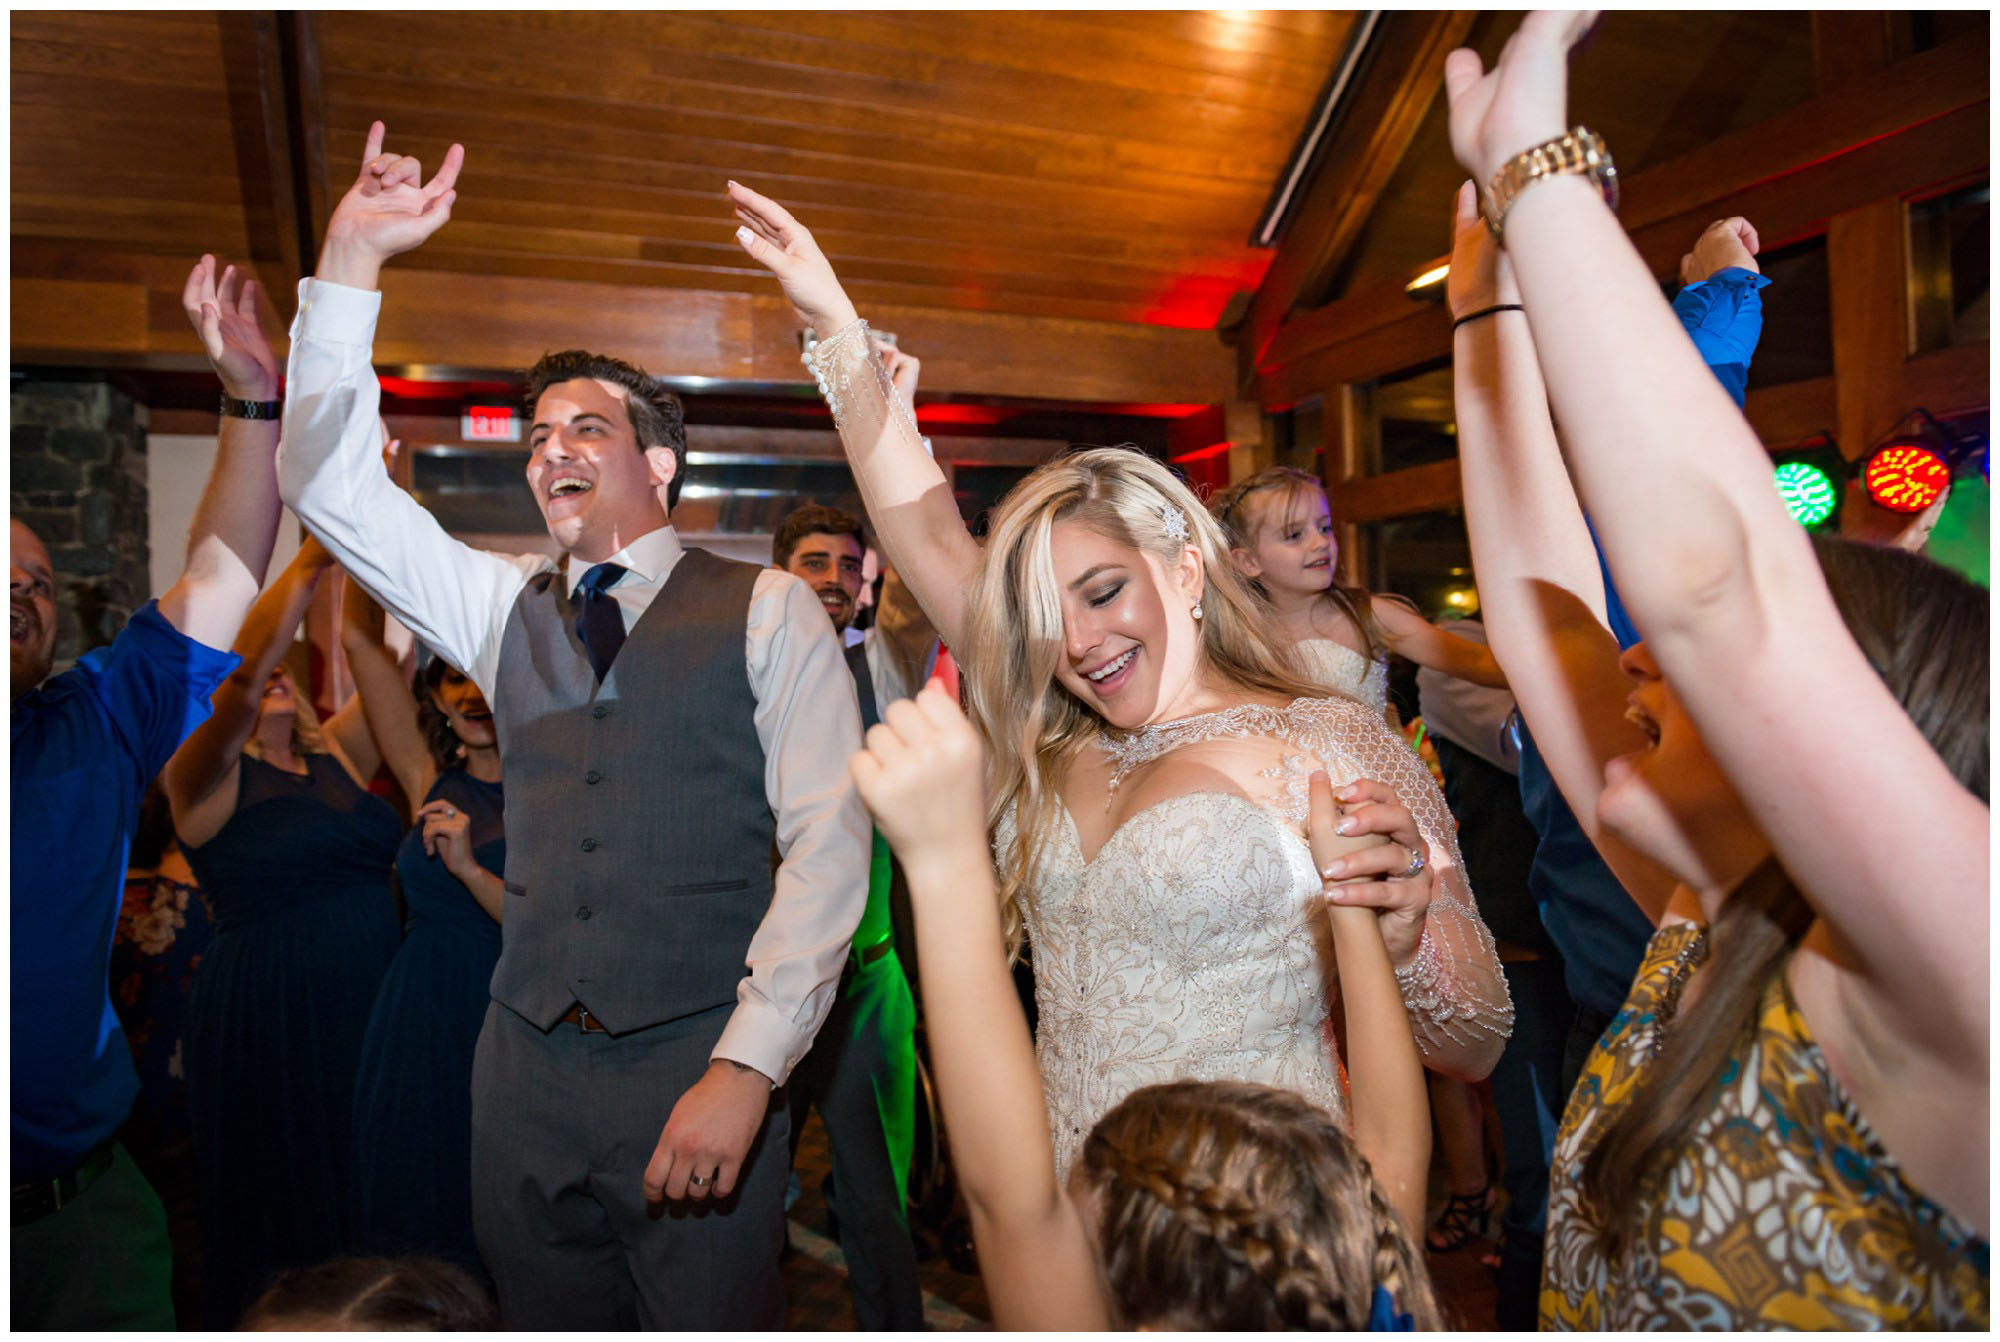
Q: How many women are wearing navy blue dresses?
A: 2